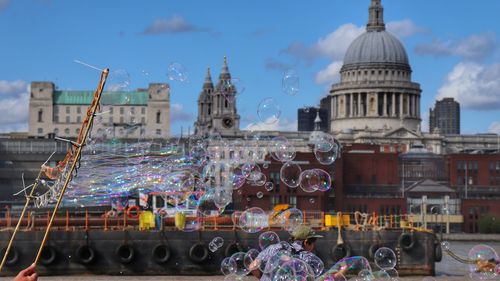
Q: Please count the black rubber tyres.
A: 11